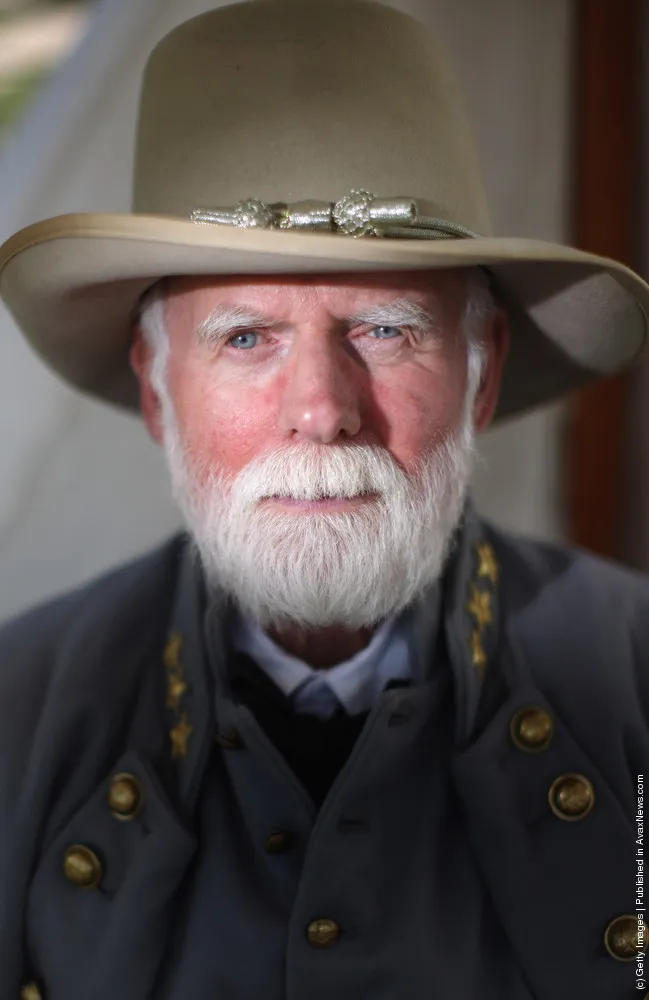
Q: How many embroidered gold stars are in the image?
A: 6